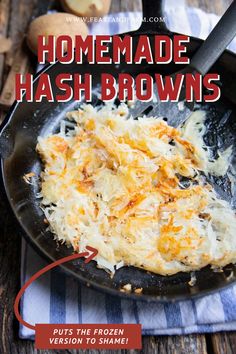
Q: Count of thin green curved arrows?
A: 0